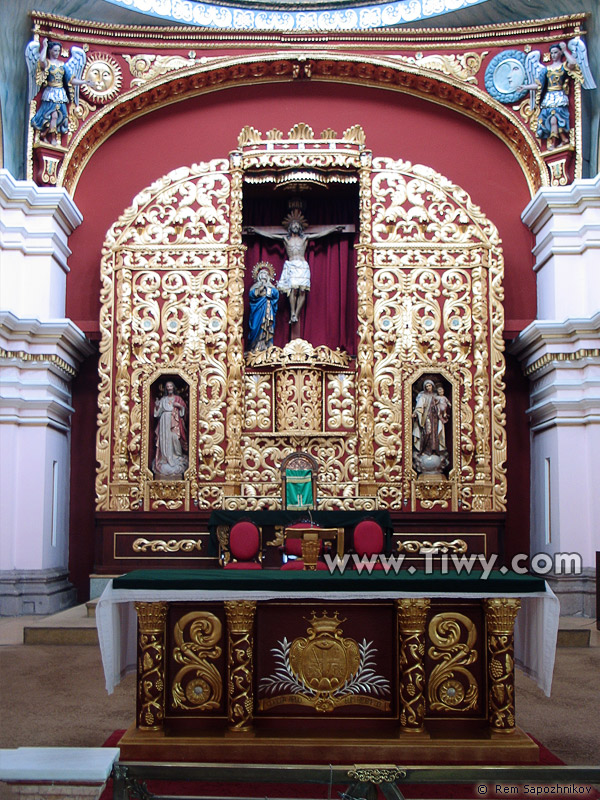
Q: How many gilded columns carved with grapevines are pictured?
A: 4